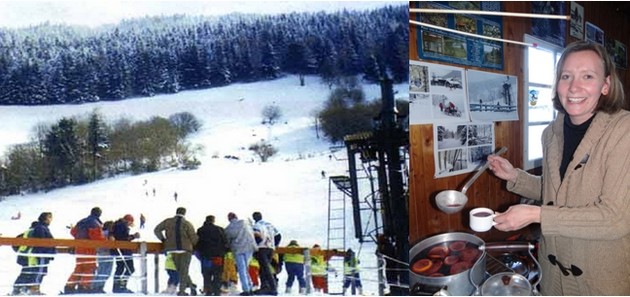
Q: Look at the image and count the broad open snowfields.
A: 1